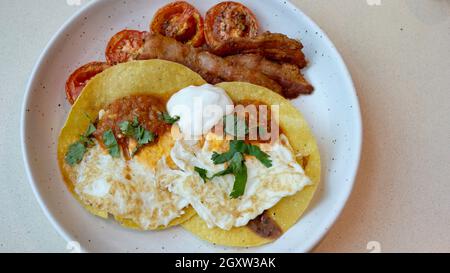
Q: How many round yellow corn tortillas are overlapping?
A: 2